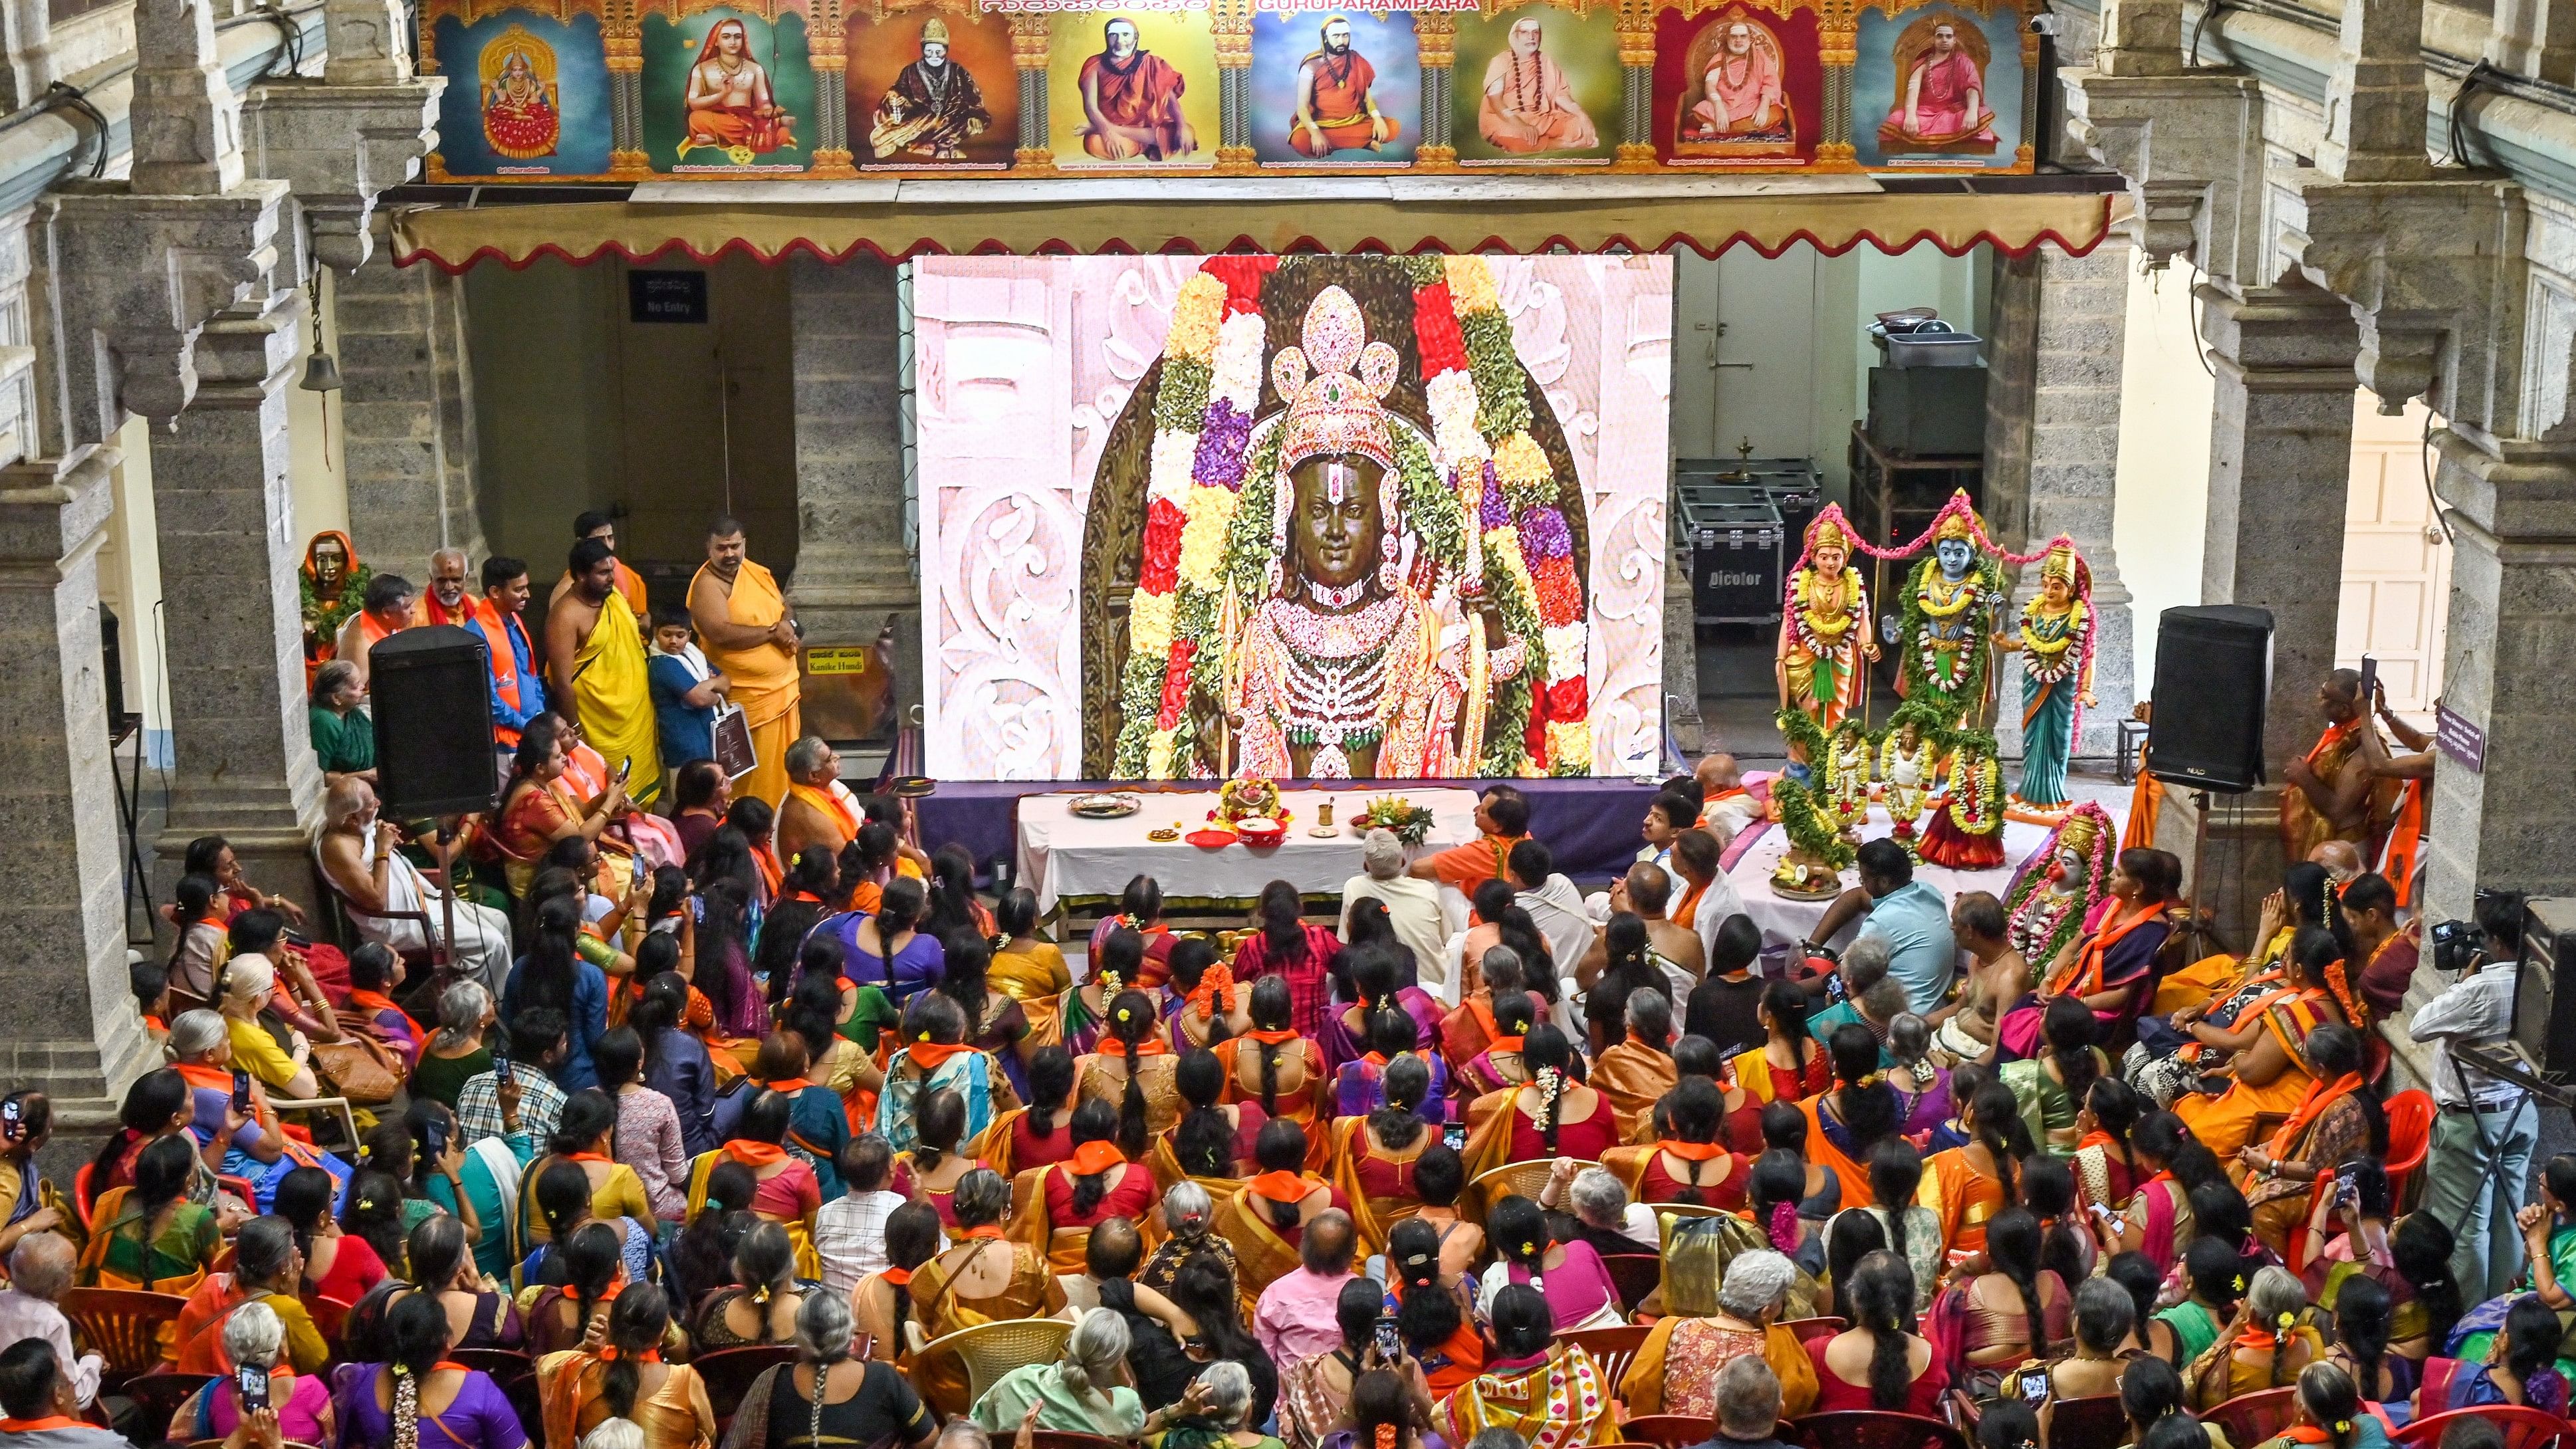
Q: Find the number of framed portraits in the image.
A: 8